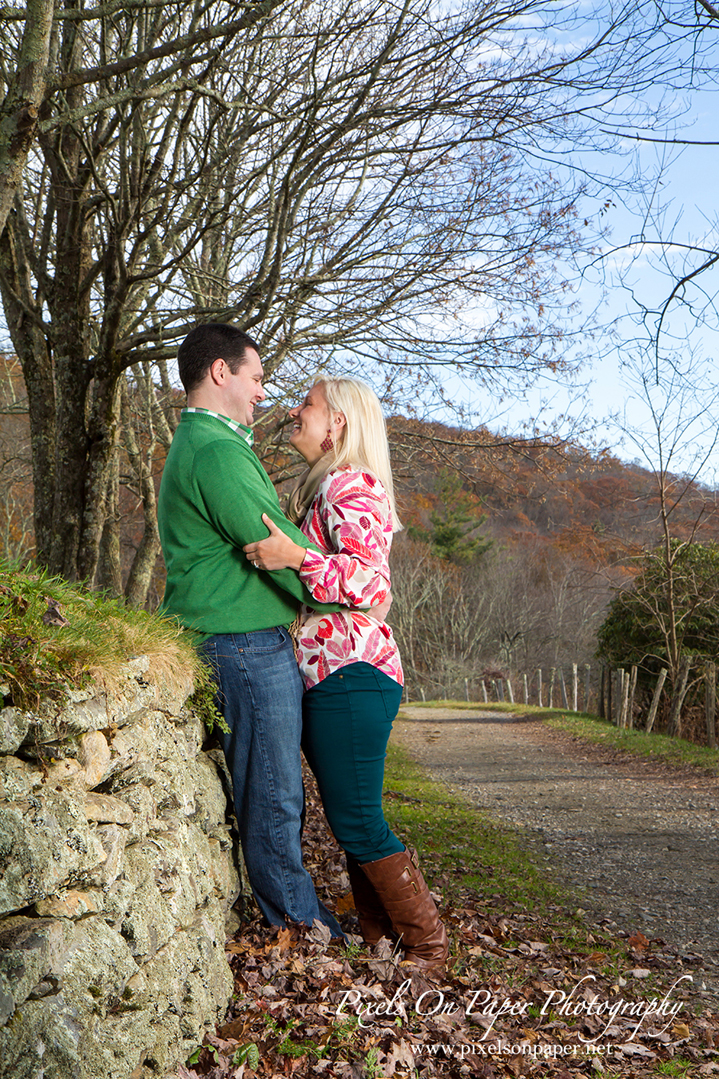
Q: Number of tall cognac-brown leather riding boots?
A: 2